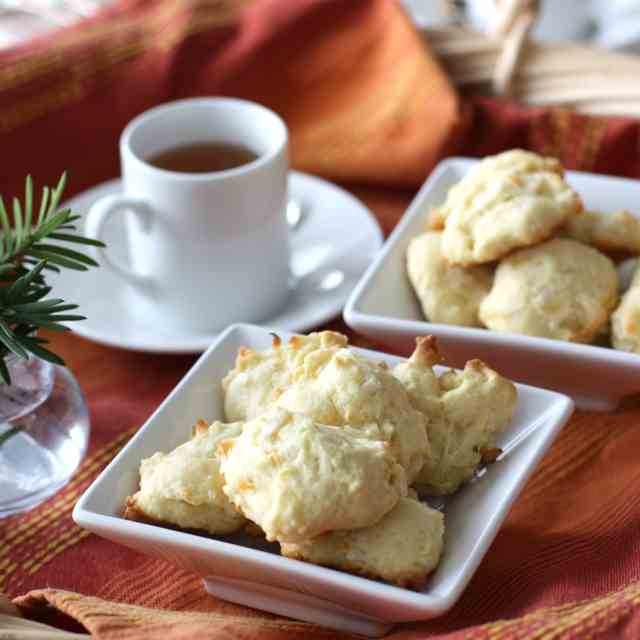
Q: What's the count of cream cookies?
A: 11